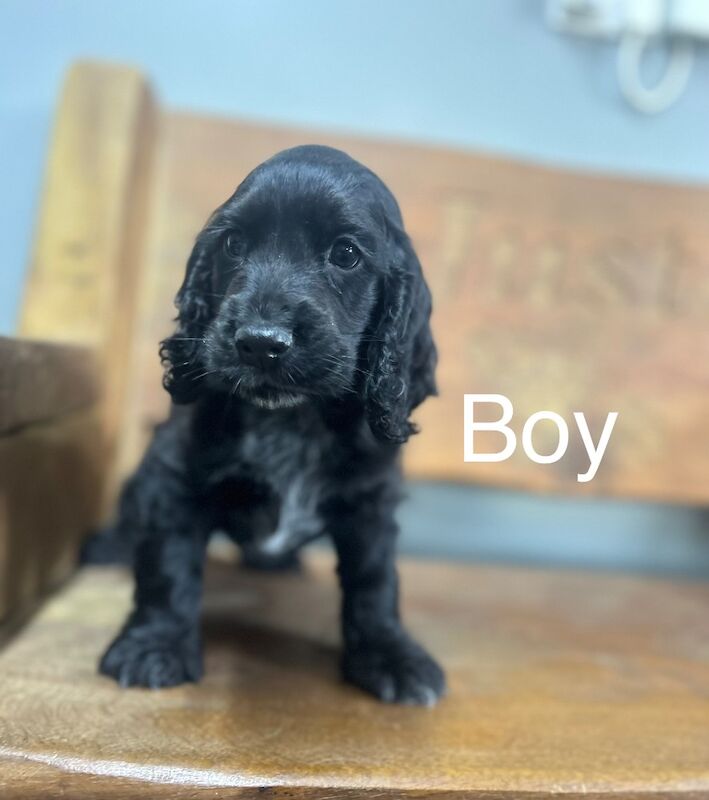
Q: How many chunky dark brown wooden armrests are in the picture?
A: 1